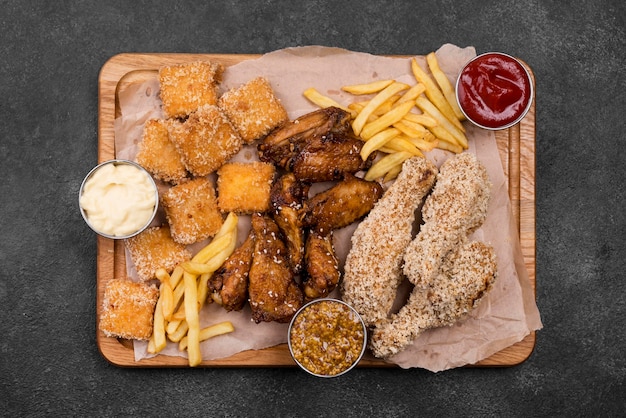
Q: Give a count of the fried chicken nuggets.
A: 8